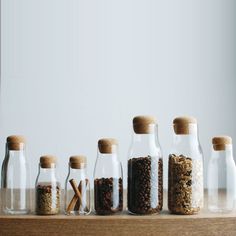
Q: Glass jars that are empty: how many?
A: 2